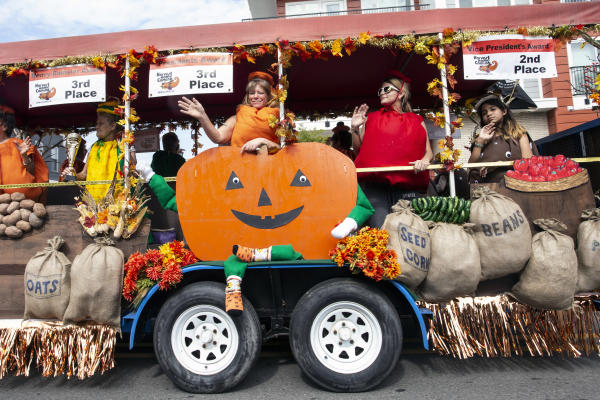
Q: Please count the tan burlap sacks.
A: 7